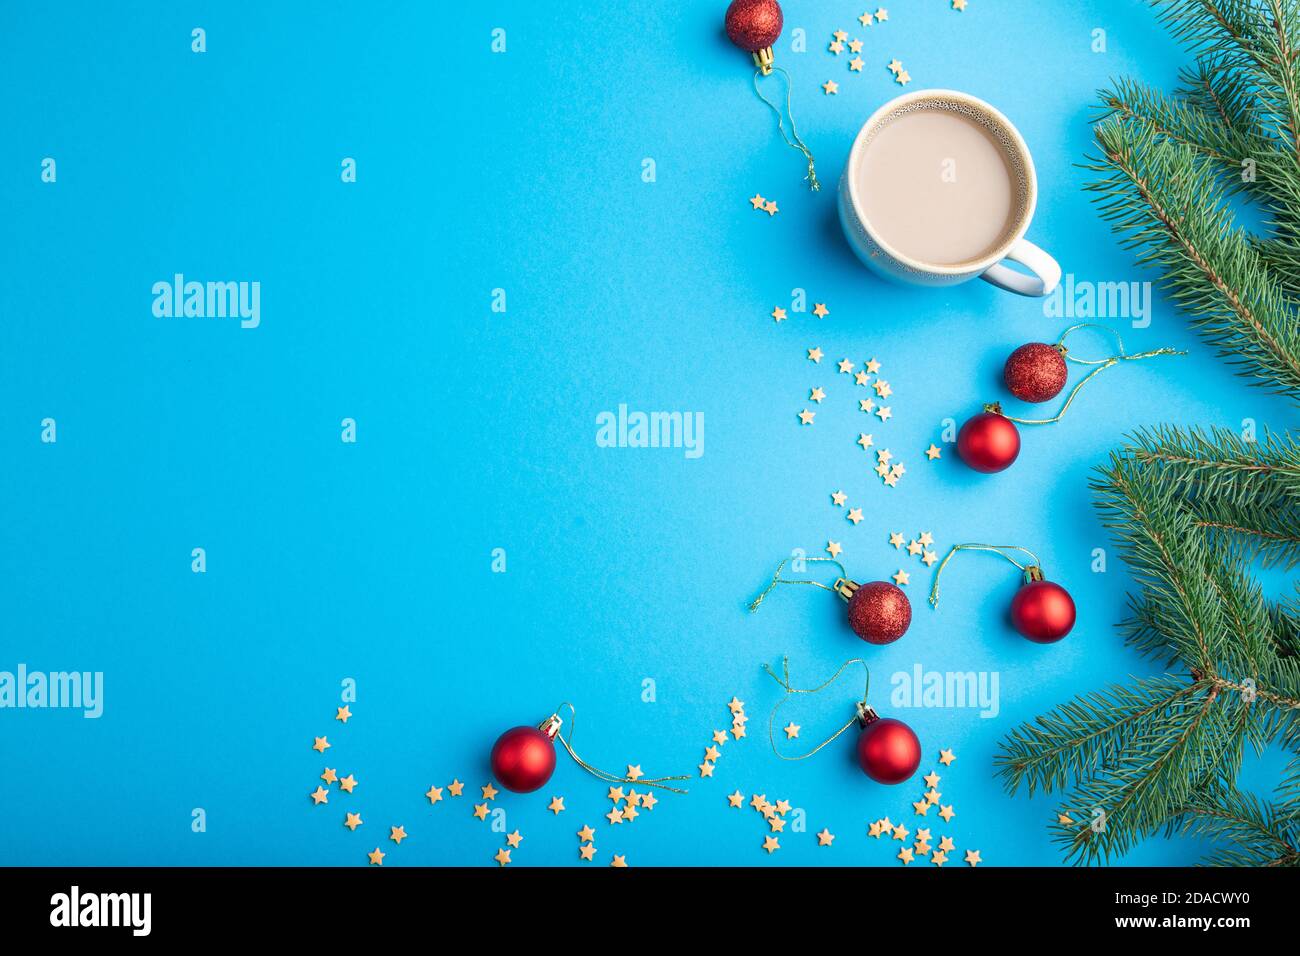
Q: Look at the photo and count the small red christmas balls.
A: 7